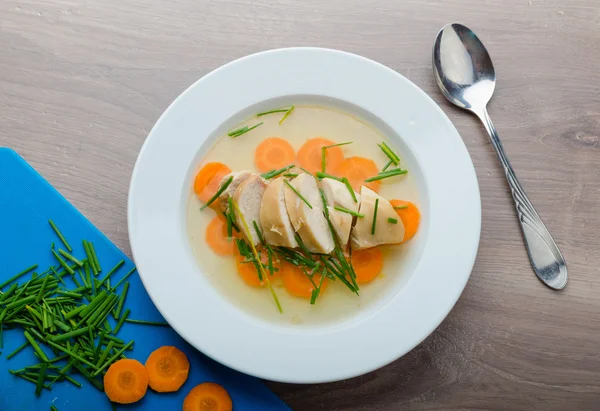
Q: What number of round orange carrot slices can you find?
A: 12